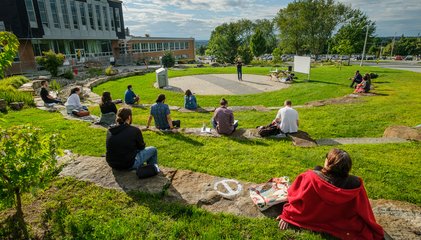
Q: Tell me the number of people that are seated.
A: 12